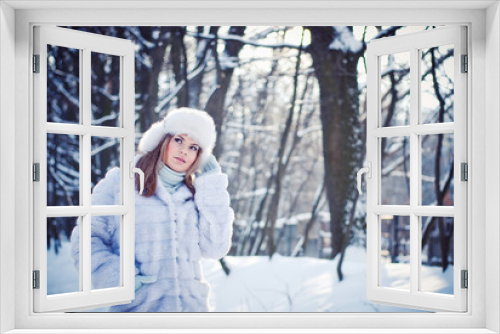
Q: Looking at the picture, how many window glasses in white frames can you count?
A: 12